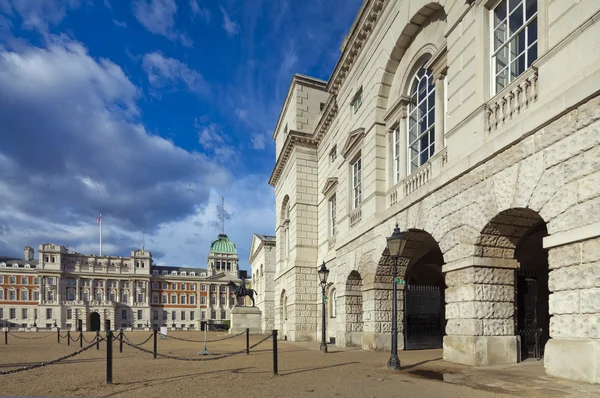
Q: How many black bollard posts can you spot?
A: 10